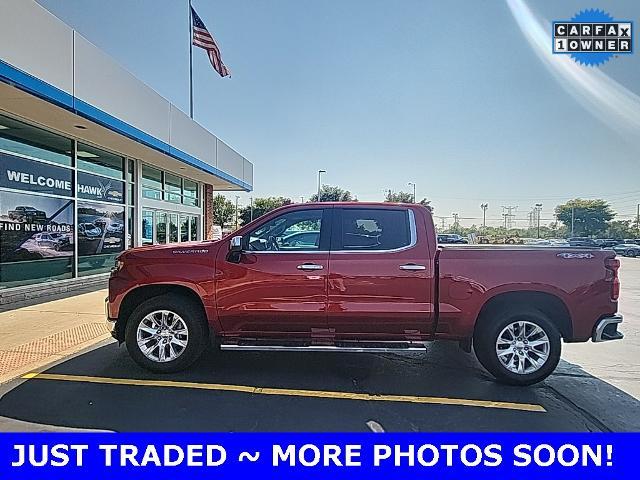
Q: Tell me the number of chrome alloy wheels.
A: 2